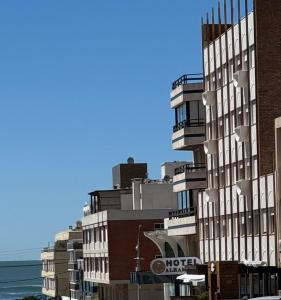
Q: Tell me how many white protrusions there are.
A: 6